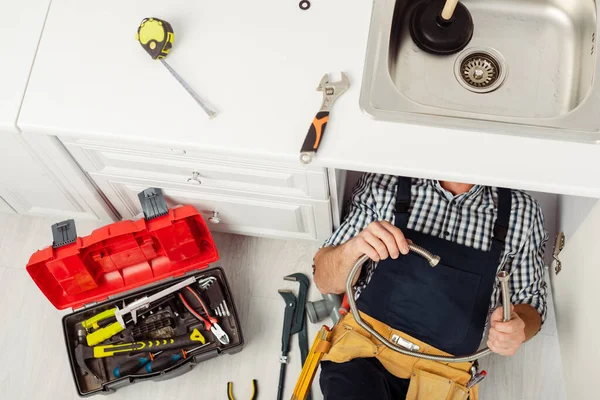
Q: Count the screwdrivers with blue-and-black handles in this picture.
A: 2